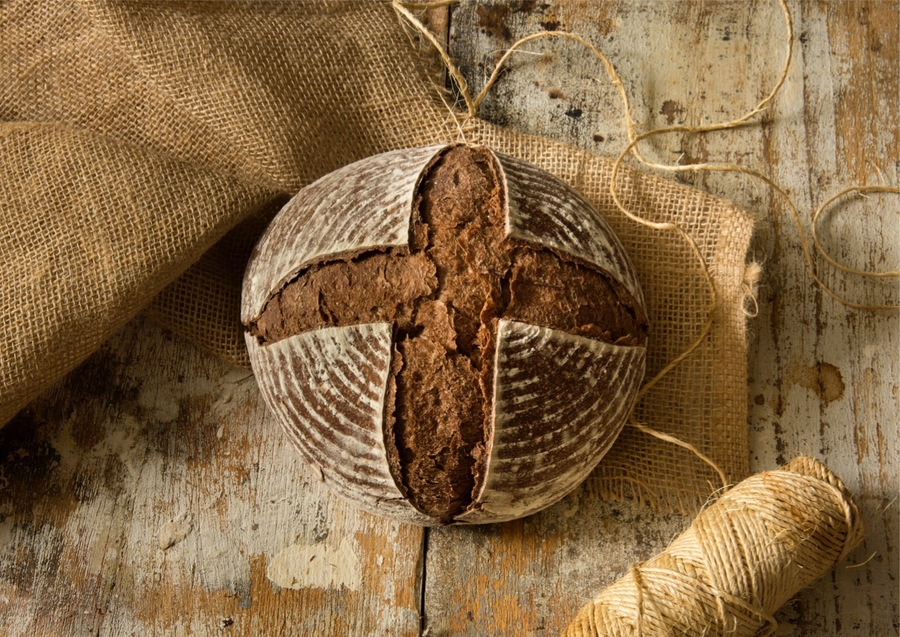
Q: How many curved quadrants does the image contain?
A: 4